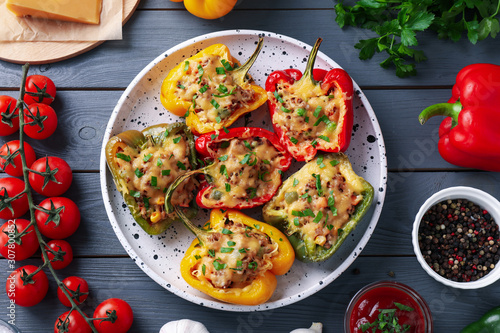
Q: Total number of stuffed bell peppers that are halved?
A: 6